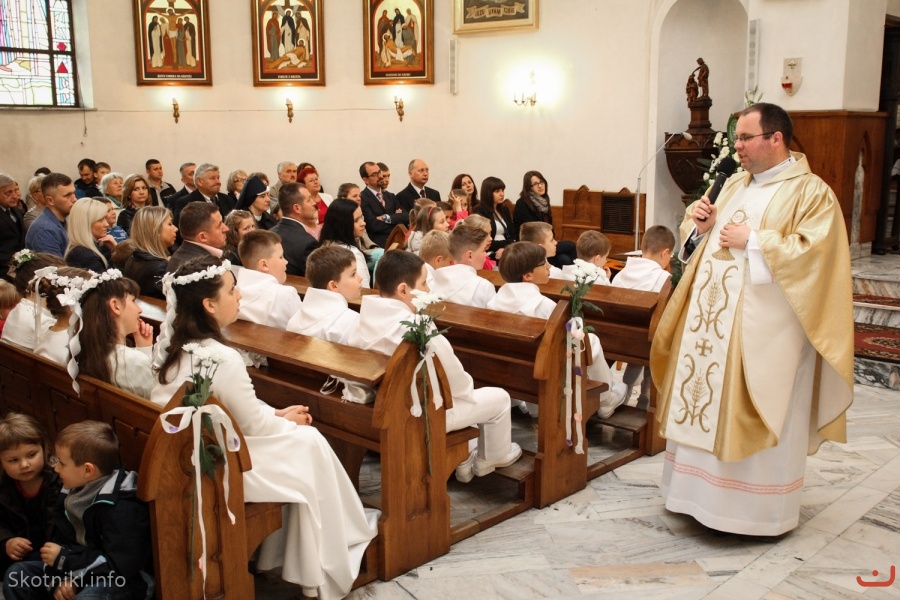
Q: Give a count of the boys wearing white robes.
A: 9